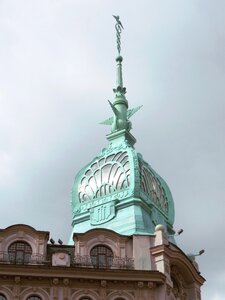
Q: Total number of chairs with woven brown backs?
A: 0